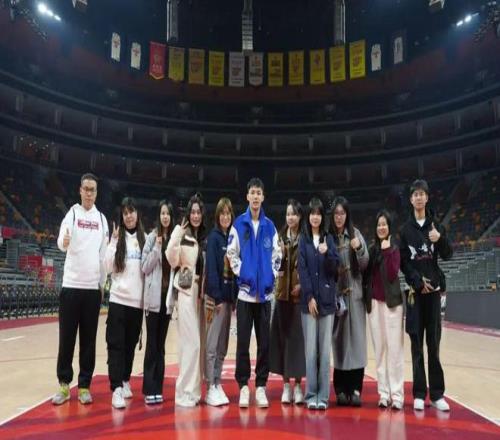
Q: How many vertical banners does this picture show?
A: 15